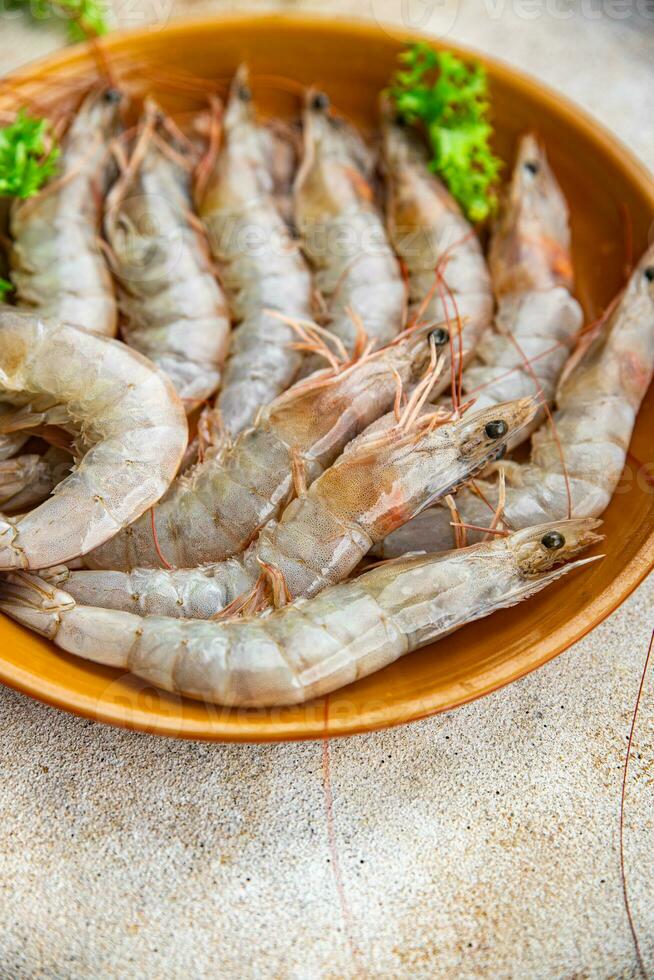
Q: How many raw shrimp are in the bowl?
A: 11